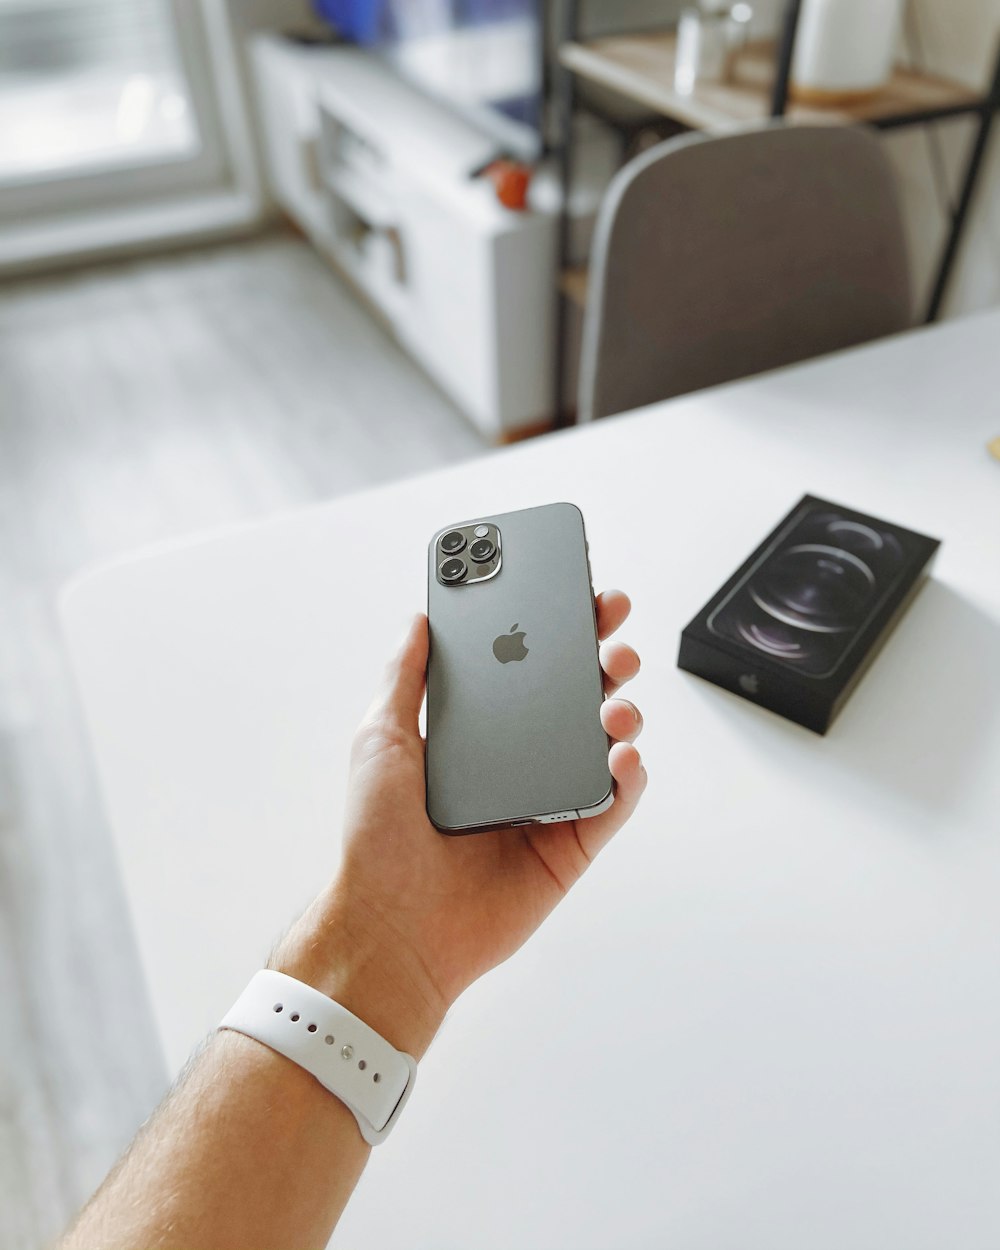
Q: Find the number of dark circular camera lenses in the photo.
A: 3